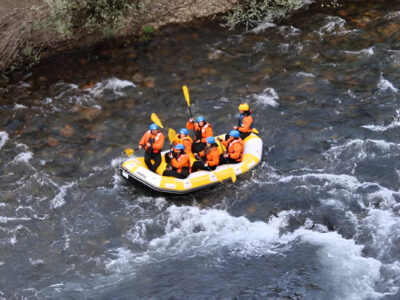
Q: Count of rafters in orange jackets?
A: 7